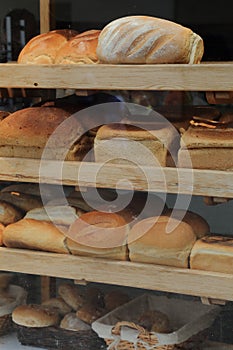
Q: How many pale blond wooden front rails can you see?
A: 3